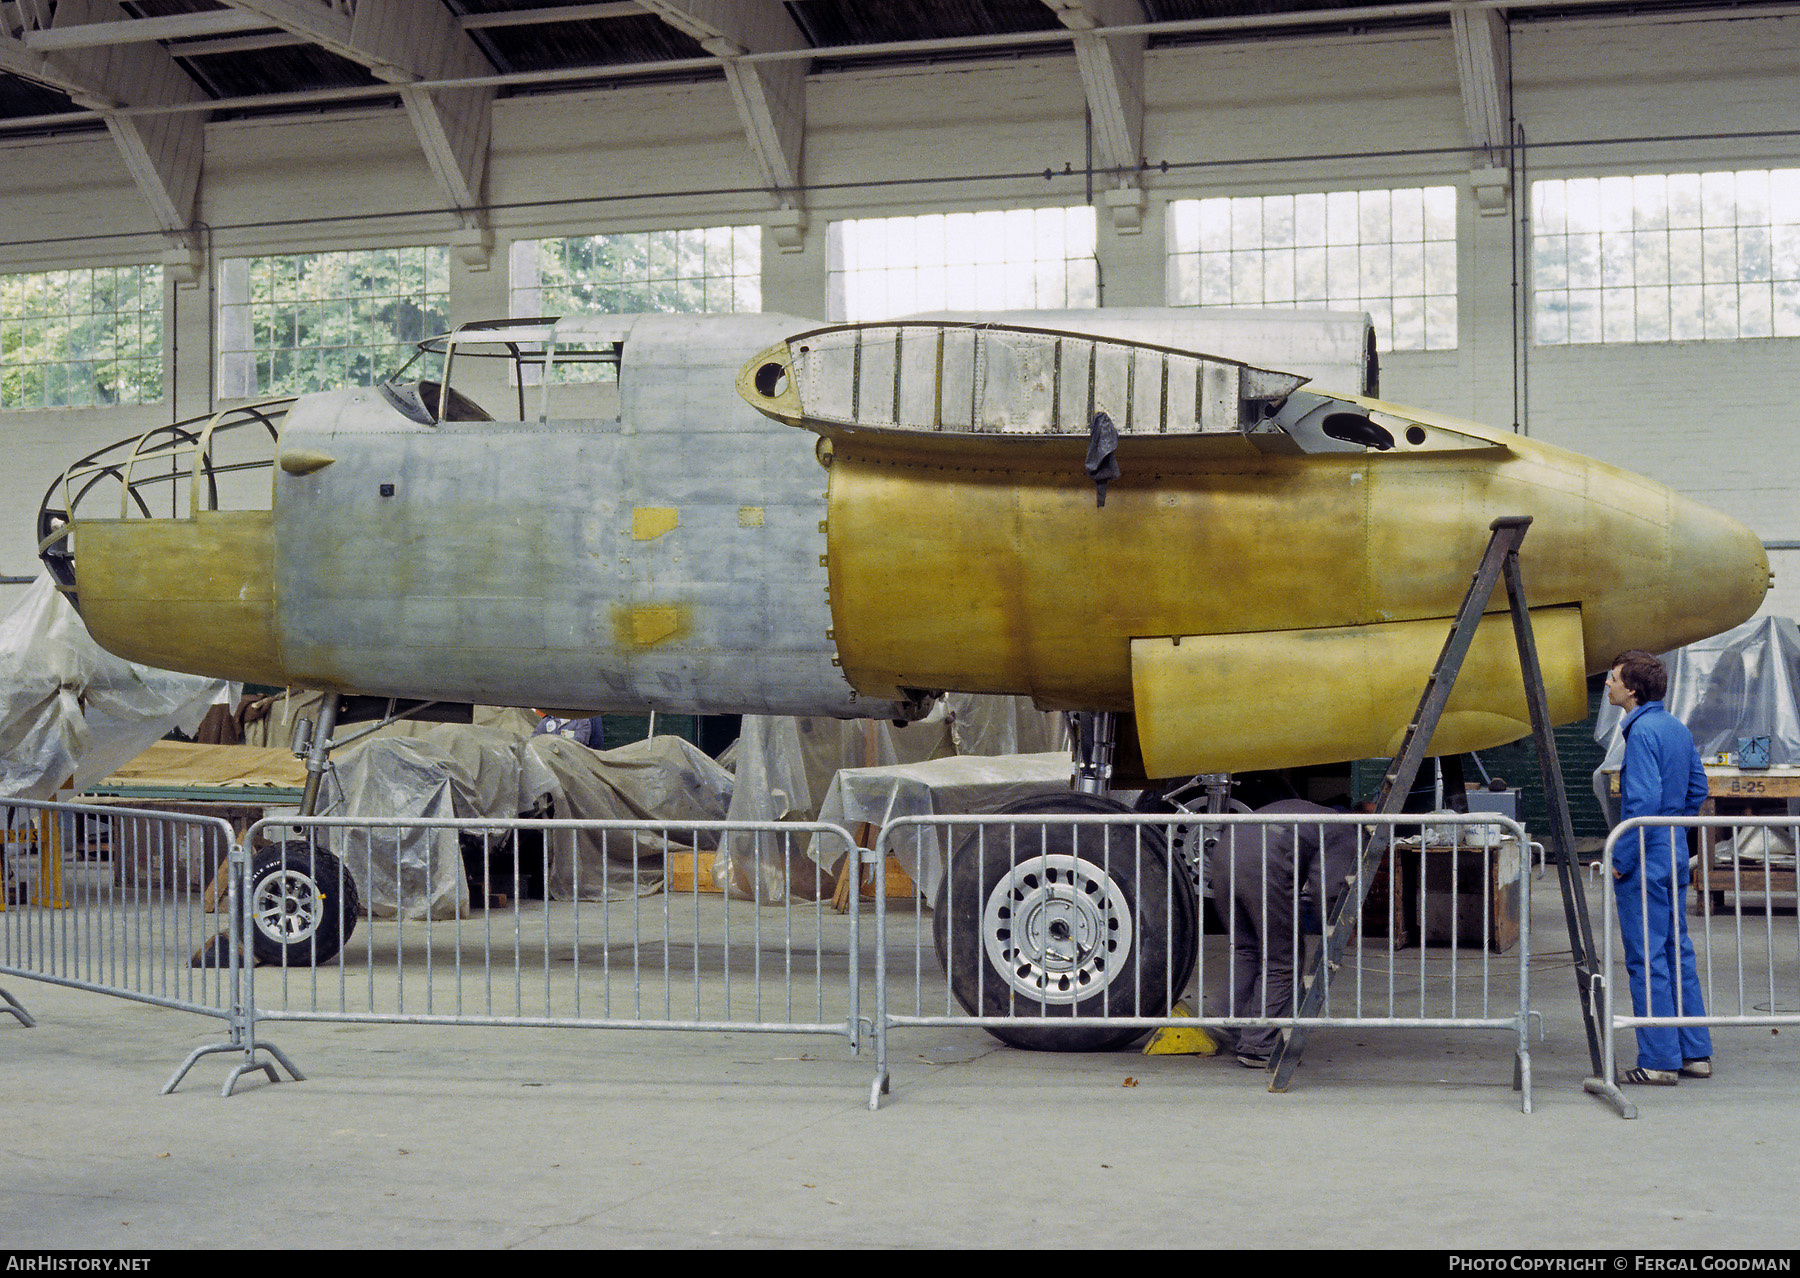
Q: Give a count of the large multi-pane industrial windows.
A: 6